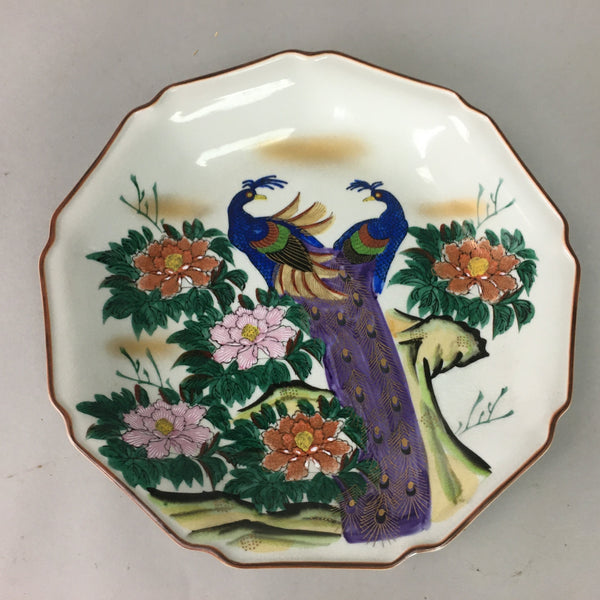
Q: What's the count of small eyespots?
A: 15